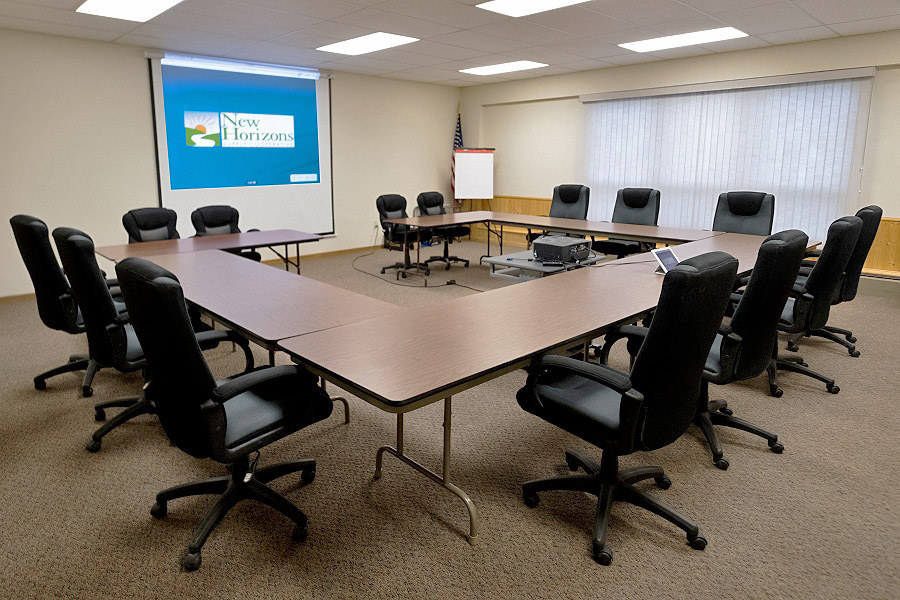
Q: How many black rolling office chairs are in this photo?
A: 14